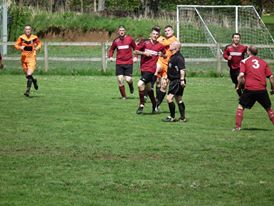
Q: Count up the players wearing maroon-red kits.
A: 4